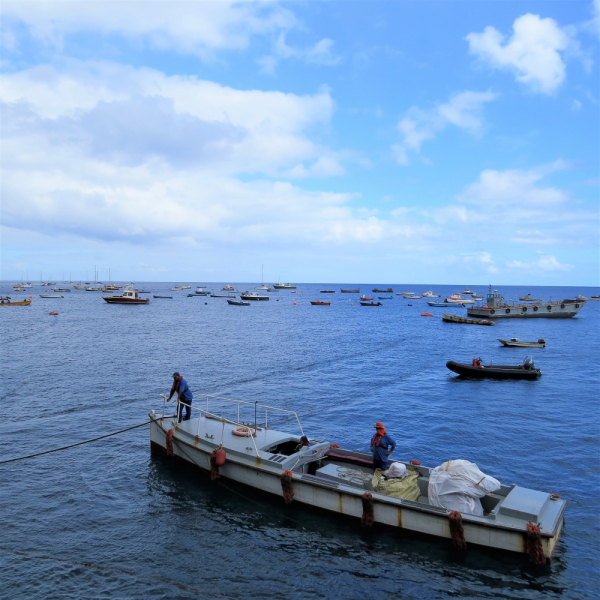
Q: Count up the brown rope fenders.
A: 6